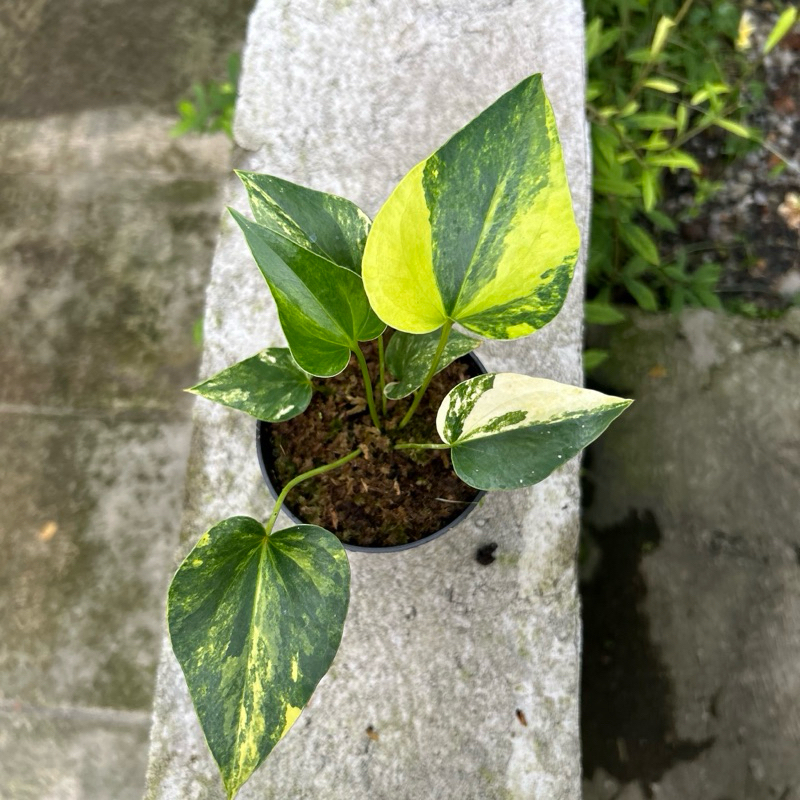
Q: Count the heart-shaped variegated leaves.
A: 7